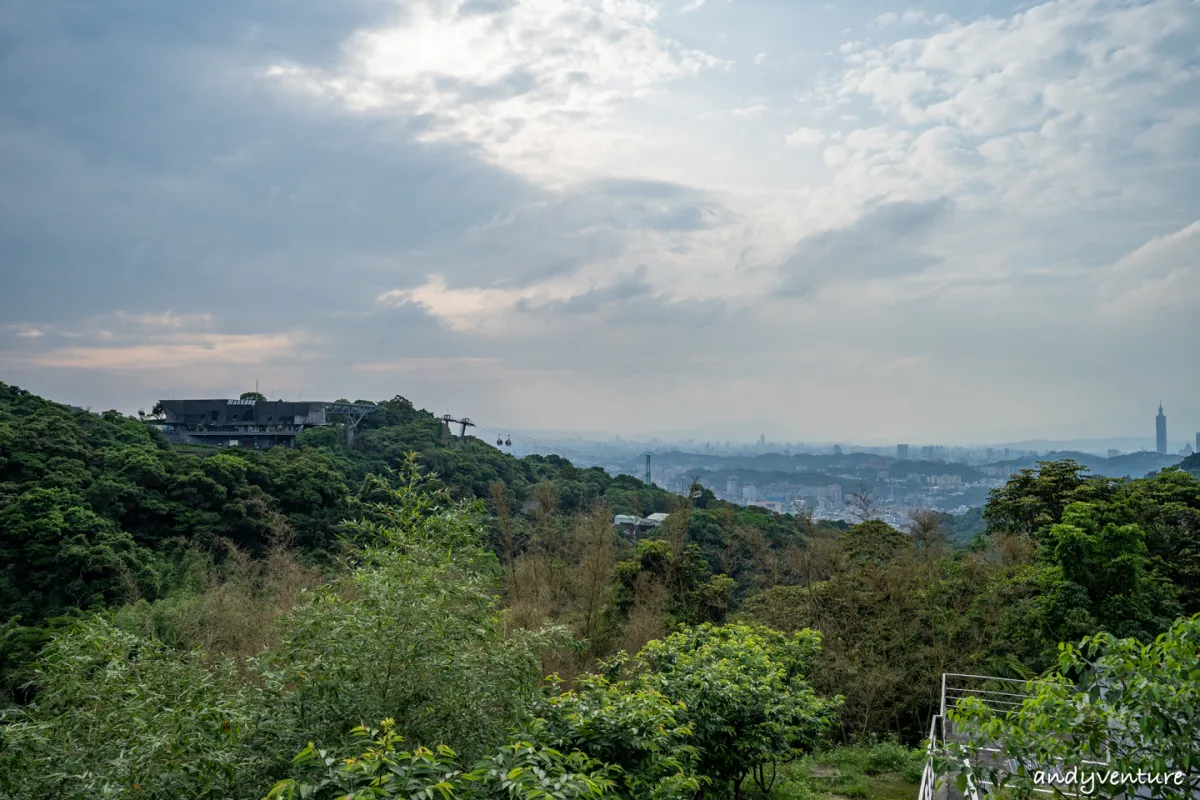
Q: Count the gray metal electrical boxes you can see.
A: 0